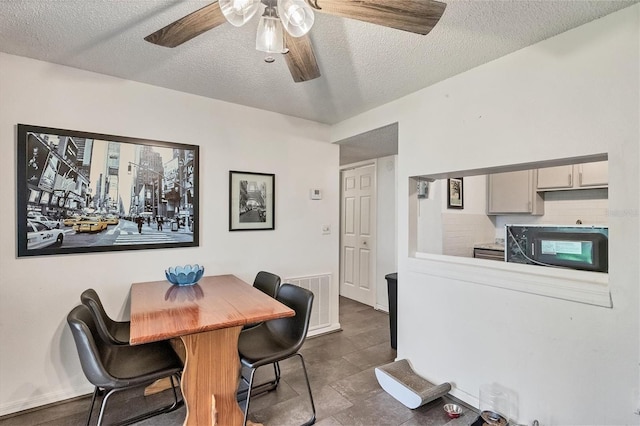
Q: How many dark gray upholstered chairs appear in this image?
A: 4